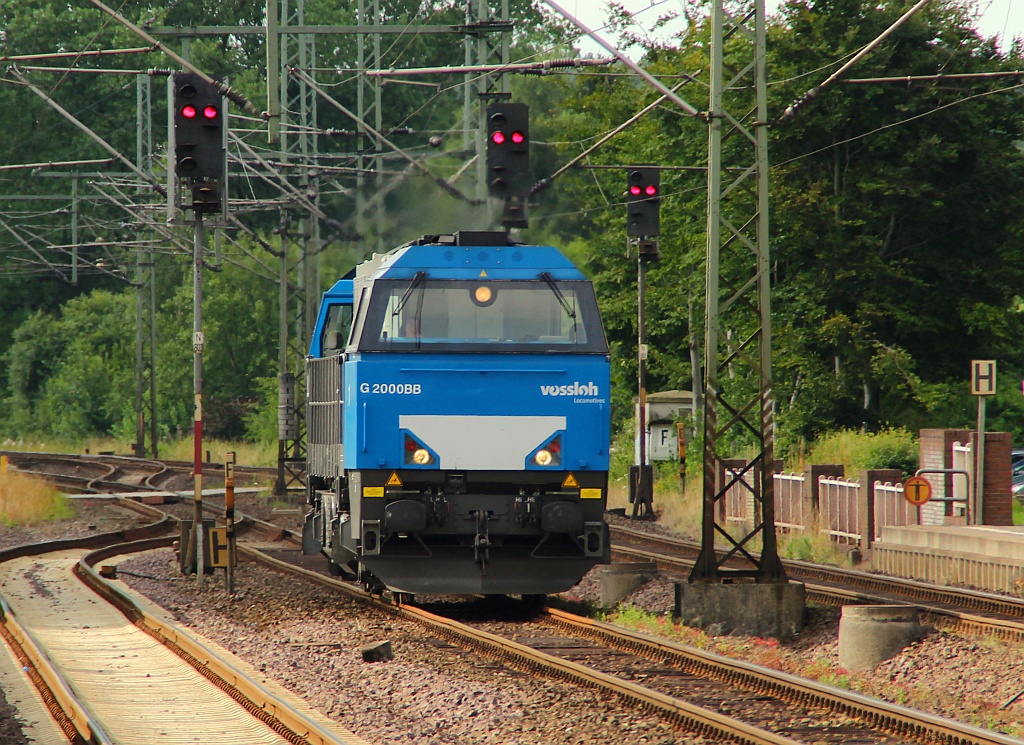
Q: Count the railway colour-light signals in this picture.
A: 3